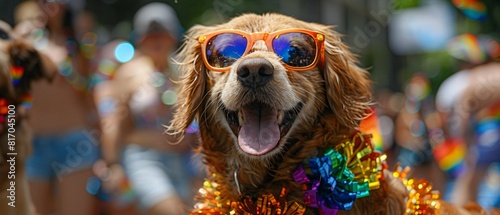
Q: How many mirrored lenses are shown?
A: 2